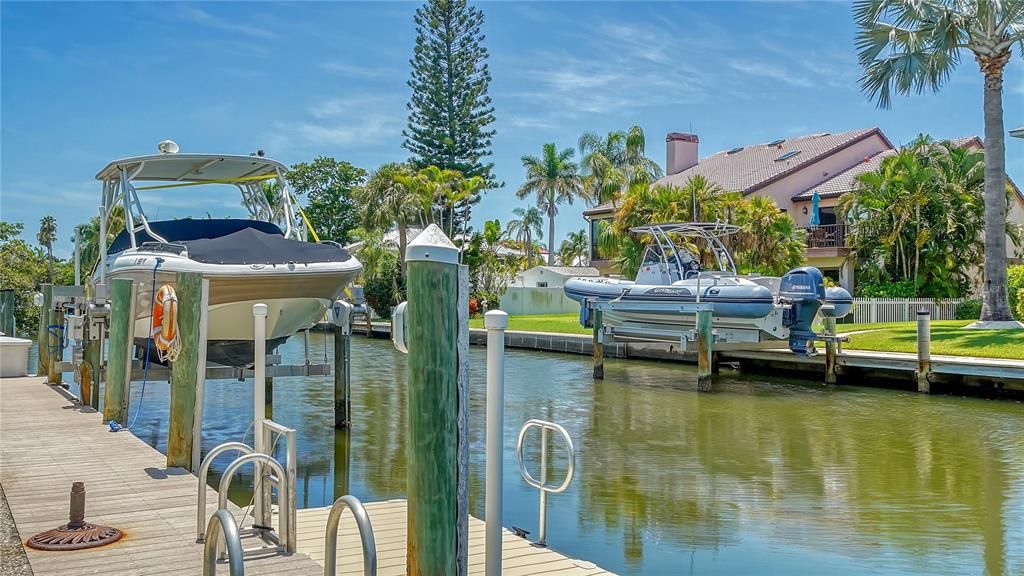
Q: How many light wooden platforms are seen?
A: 2